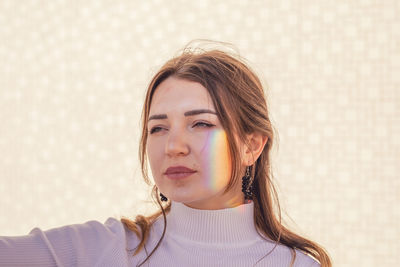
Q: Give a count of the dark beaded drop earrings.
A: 2